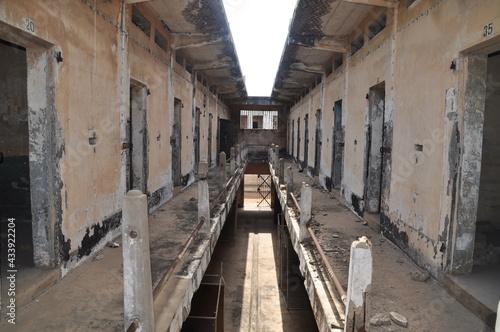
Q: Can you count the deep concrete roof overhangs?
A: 2